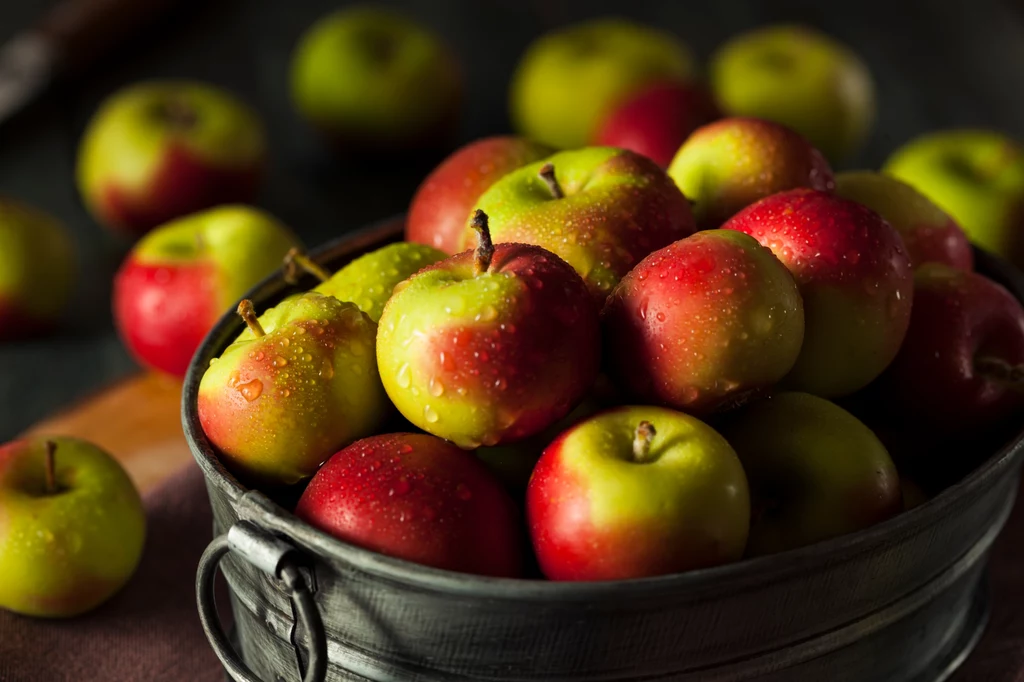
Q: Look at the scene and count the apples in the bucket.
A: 13